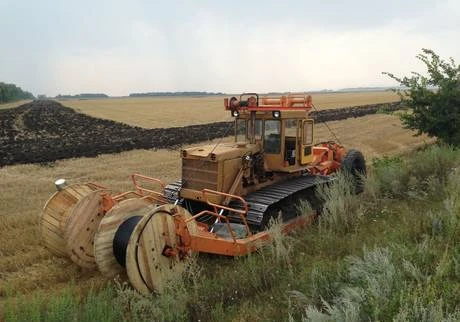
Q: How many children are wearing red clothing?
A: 0